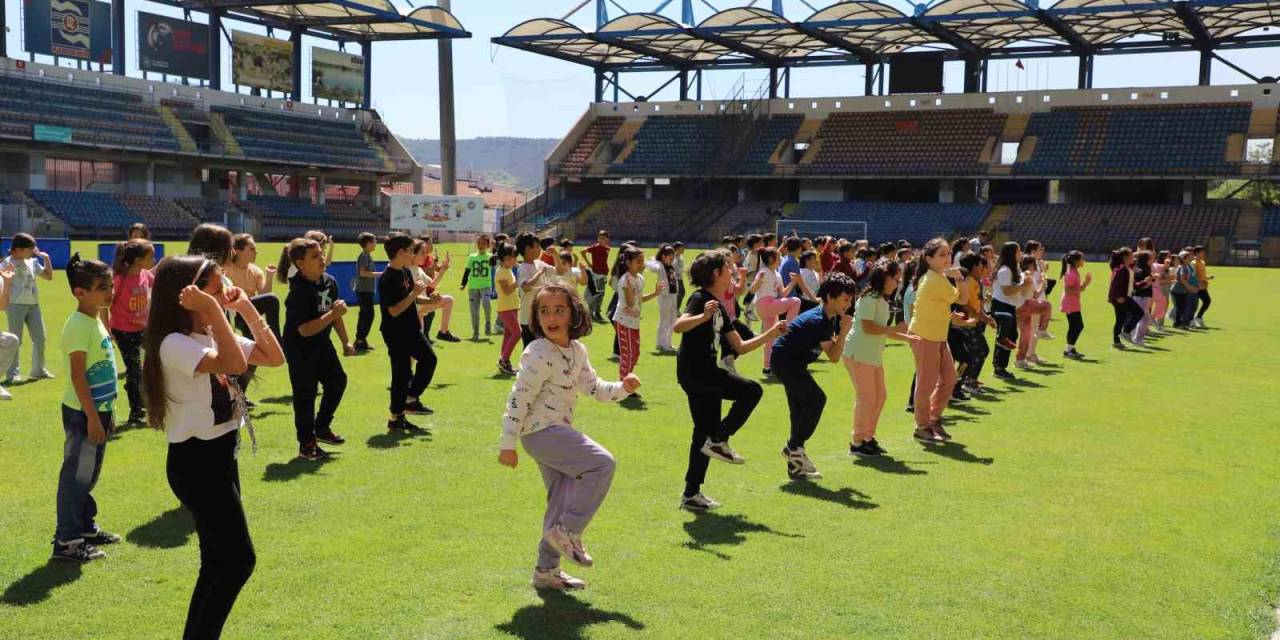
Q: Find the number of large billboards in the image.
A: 4